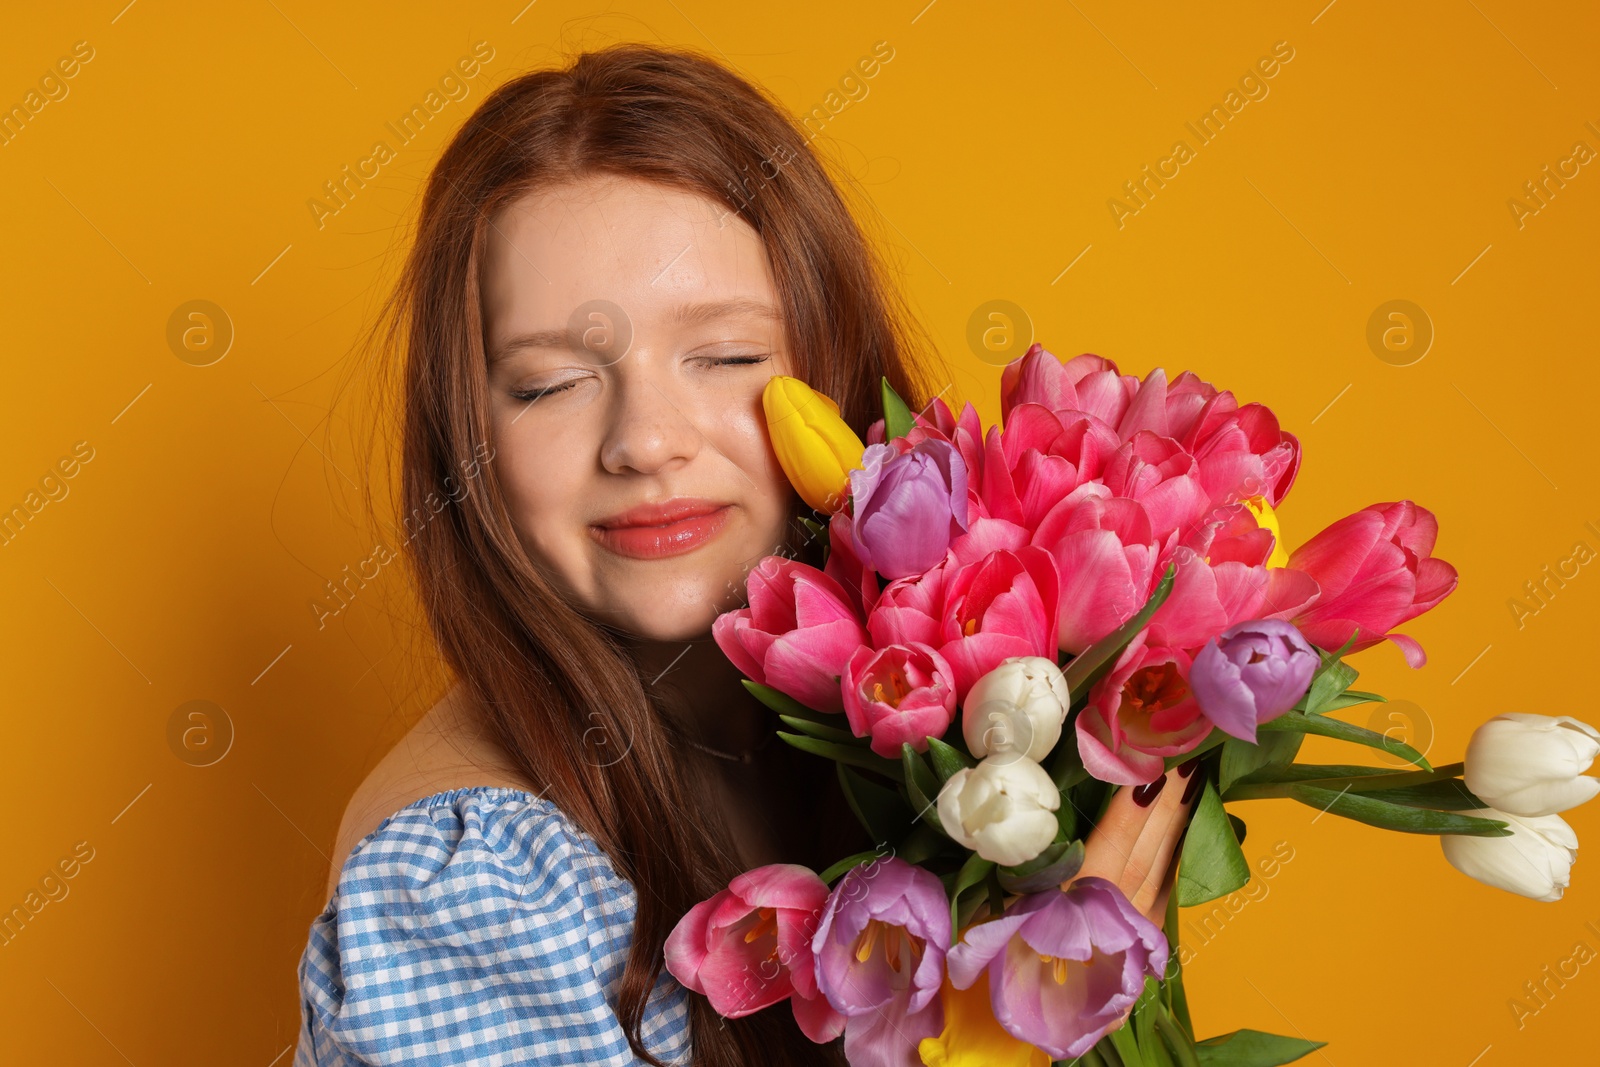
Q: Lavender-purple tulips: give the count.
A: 4